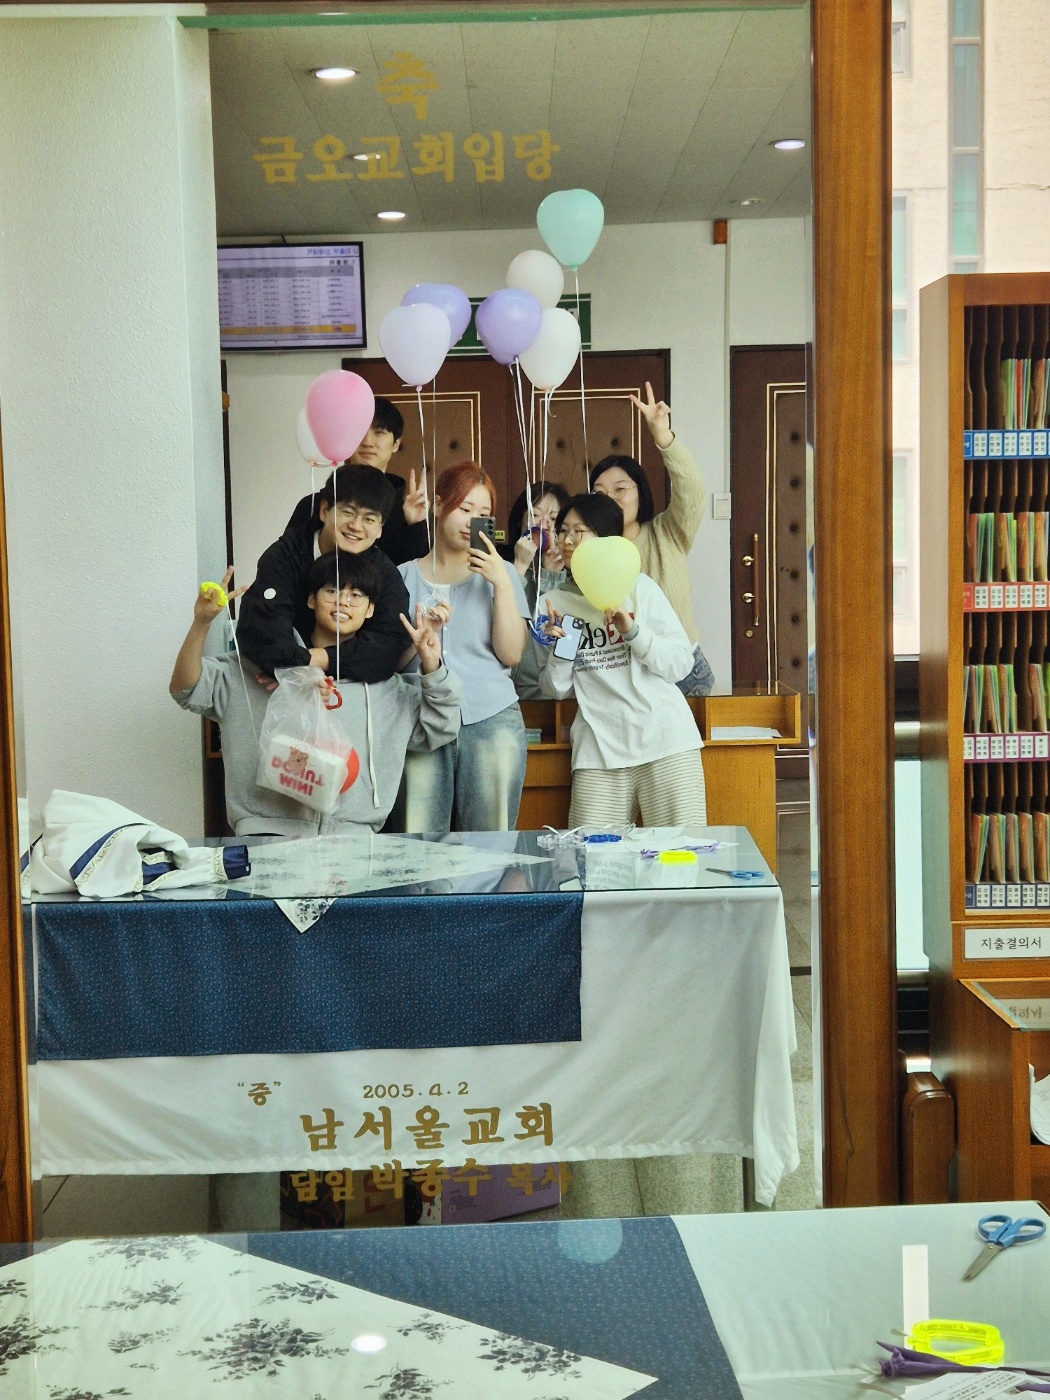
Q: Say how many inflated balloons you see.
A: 9